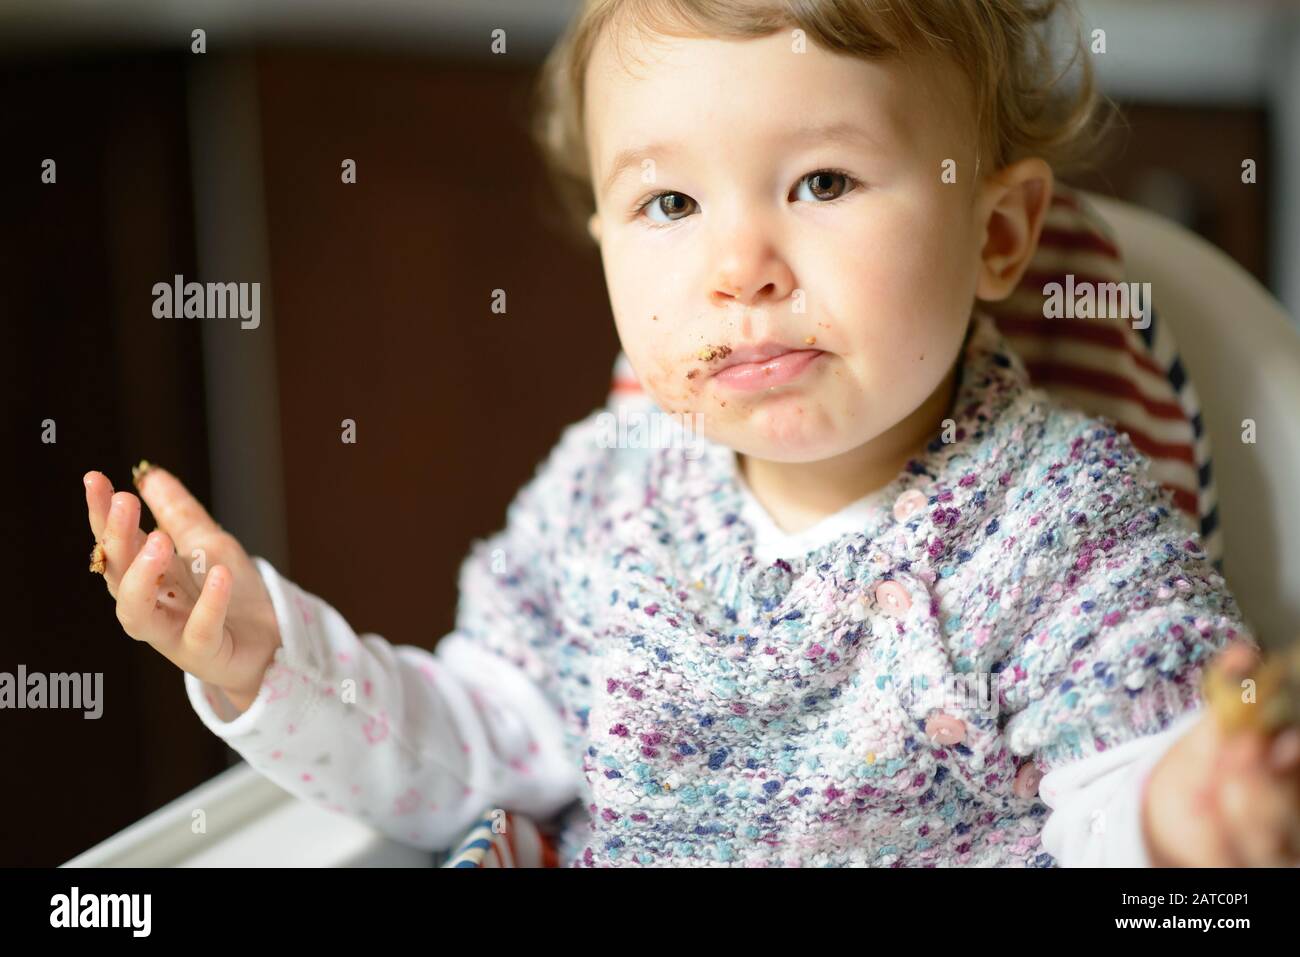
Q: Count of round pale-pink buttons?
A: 4